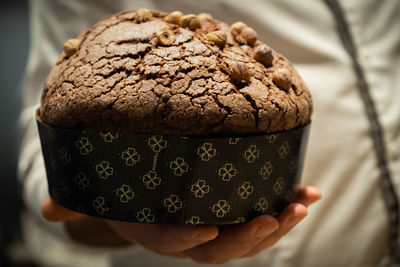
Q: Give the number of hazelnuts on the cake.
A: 12